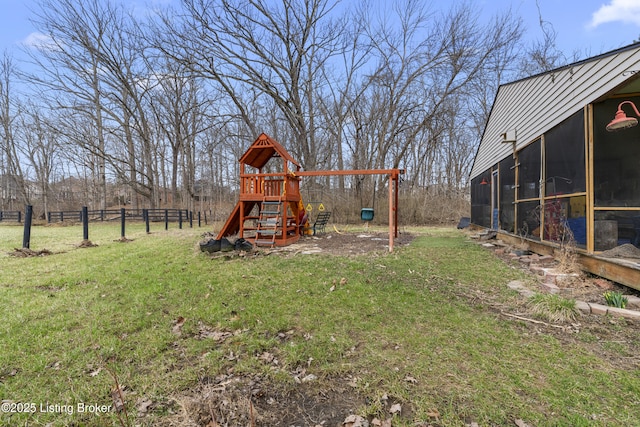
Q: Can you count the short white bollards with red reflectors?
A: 0